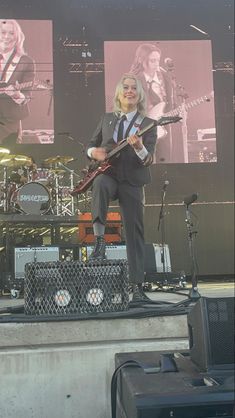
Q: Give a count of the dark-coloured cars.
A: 0